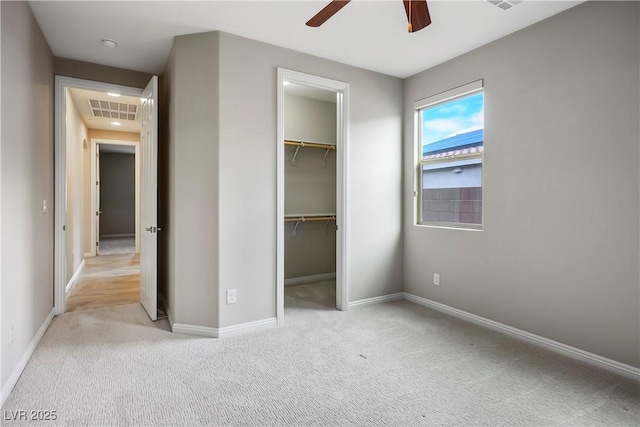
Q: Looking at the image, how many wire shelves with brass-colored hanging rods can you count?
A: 2